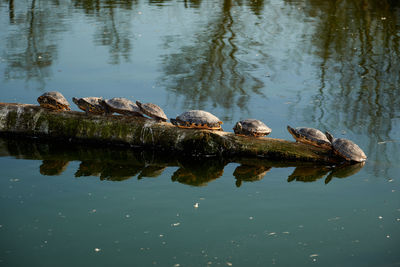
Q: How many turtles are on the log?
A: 8